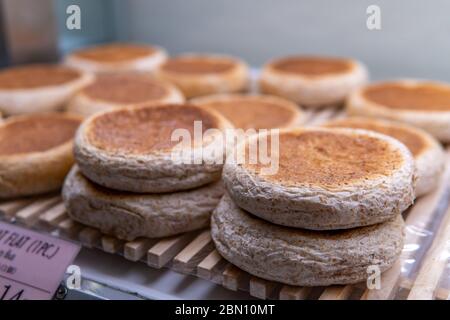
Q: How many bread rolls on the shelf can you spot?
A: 13